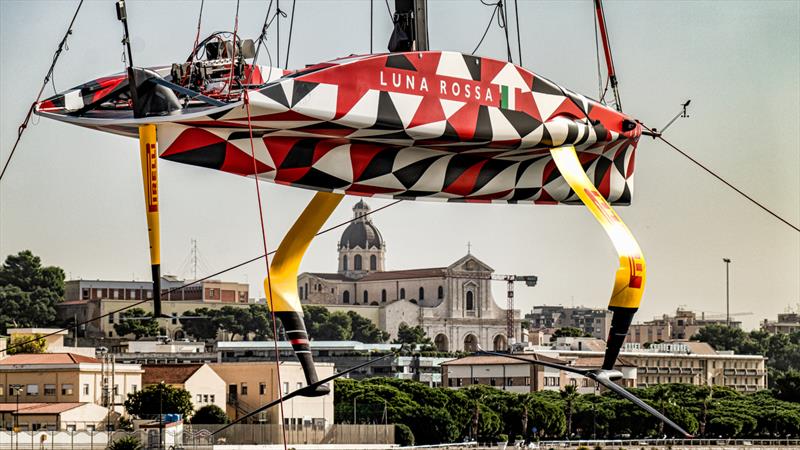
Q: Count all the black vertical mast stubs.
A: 1